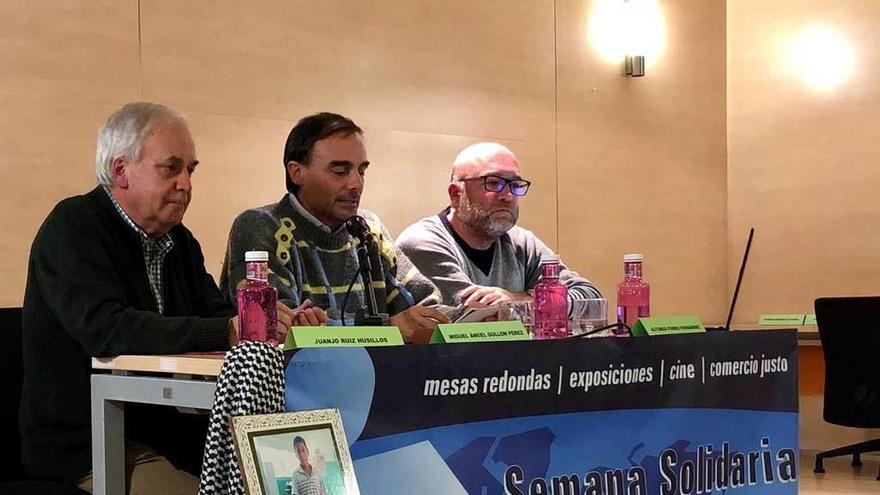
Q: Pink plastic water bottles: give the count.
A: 3